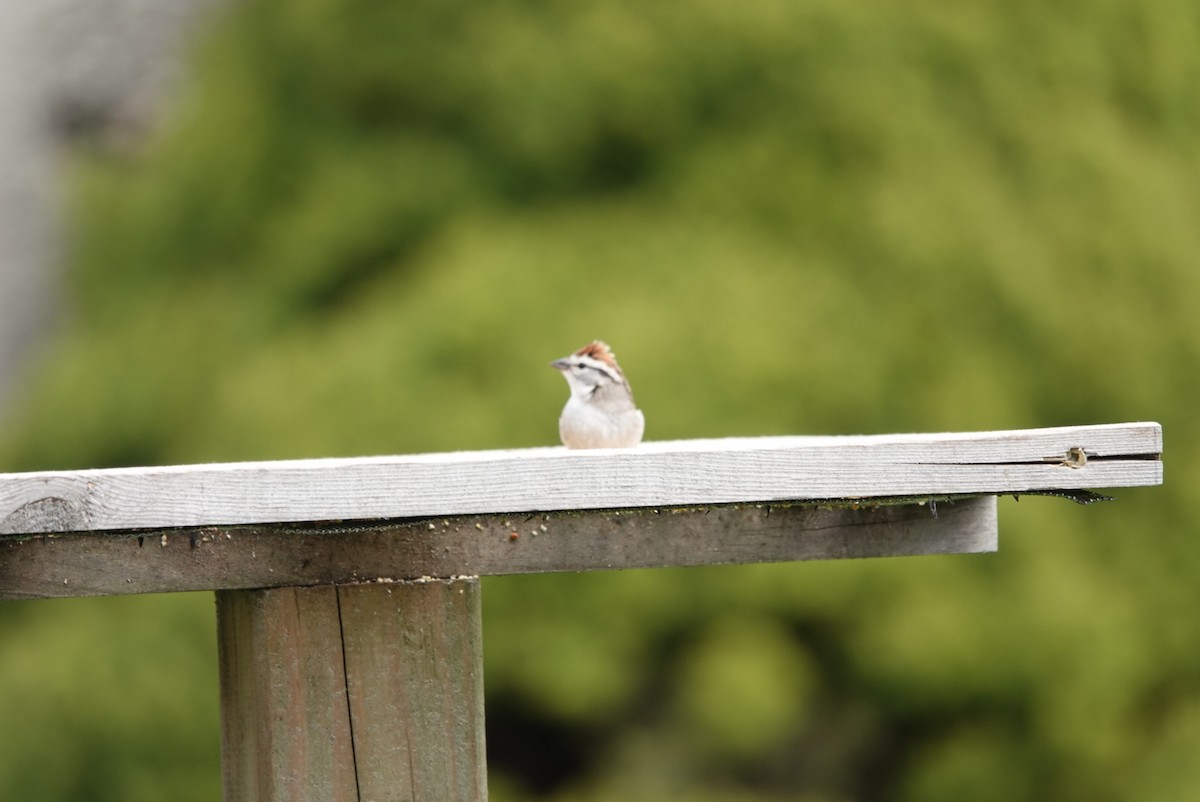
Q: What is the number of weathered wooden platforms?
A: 1